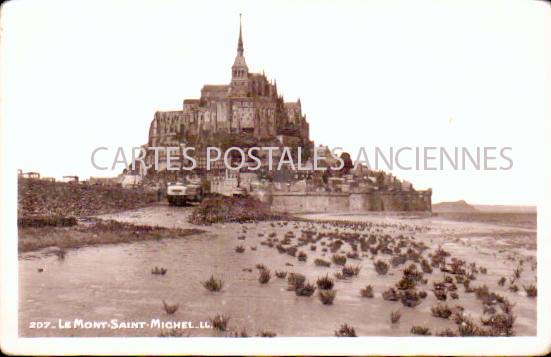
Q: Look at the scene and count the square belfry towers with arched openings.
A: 1